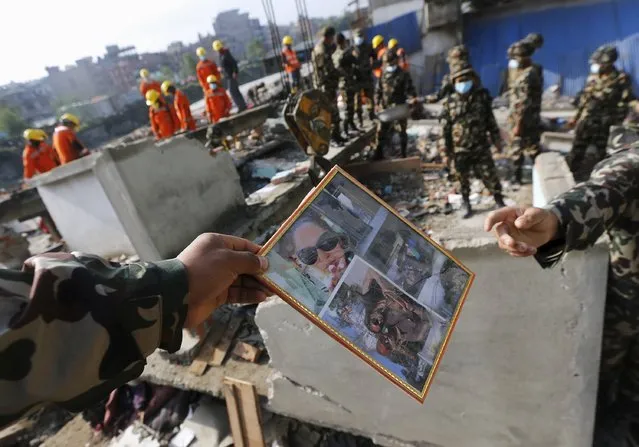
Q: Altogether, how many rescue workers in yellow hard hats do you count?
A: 11